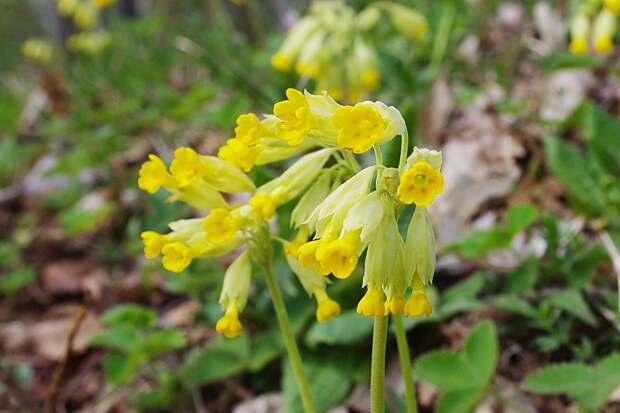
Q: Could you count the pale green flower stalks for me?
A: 3